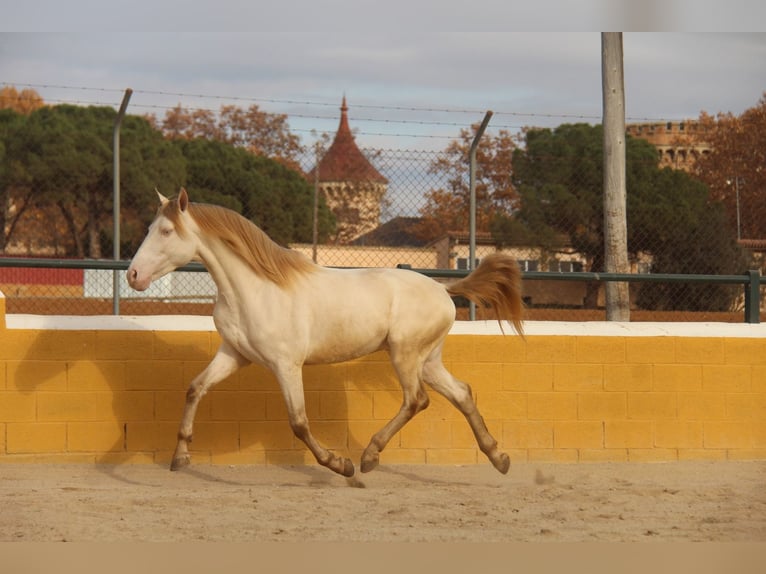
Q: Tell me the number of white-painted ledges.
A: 1